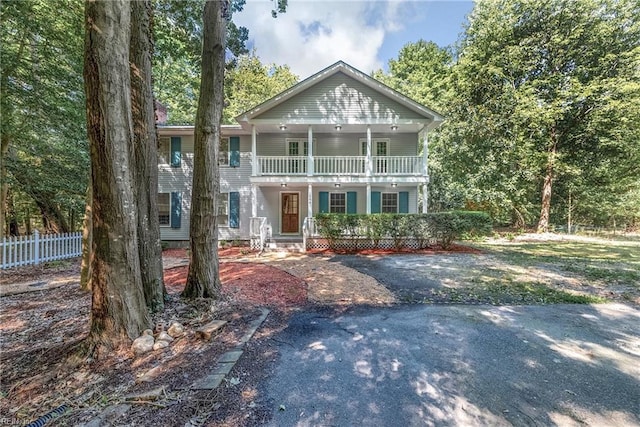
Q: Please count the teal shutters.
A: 8